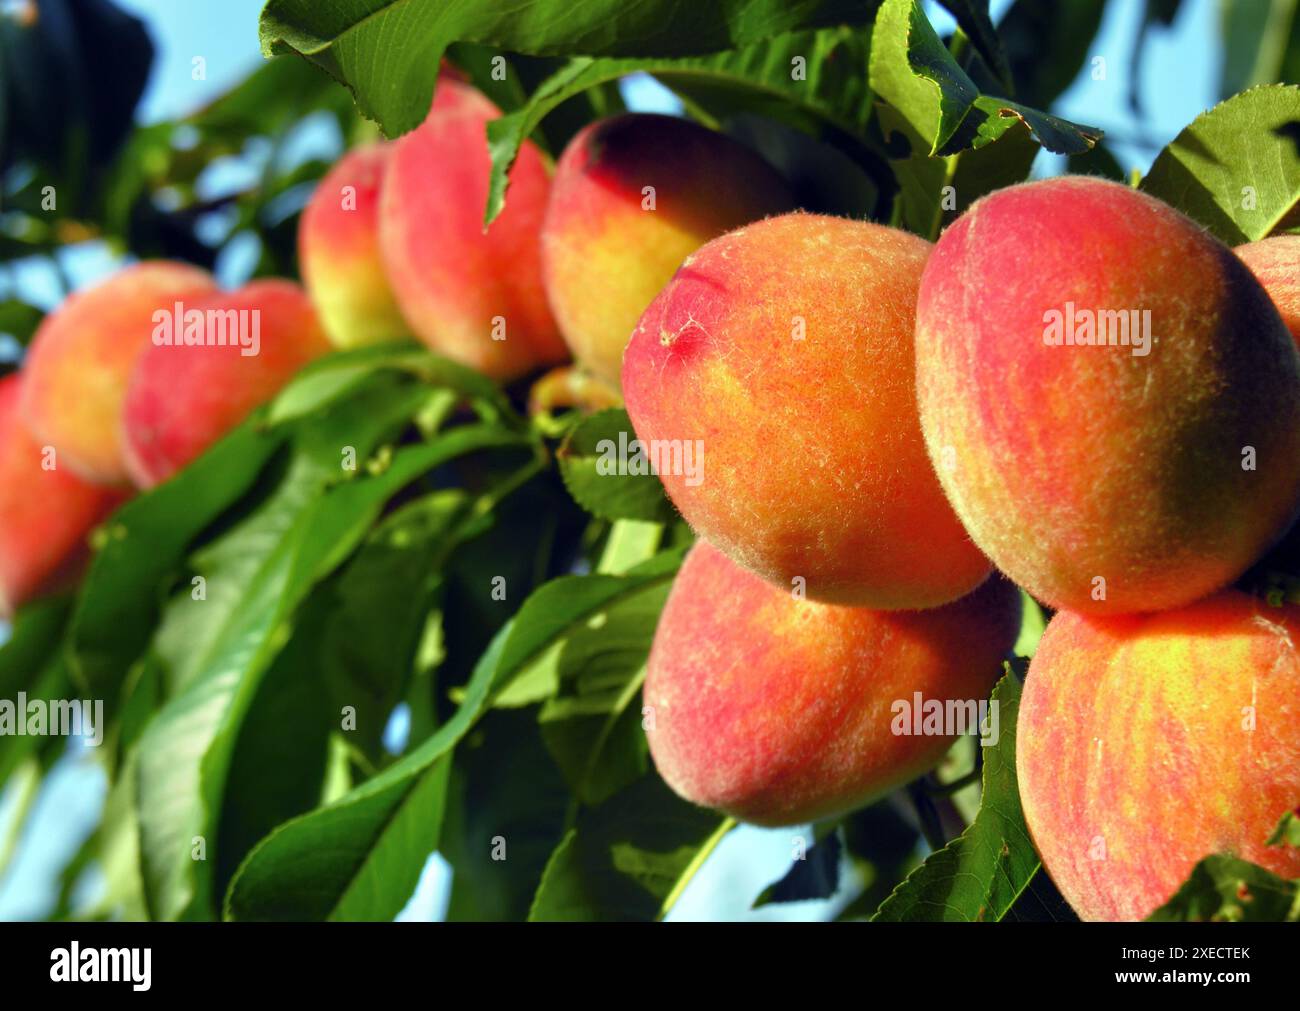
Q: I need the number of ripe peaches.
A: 11